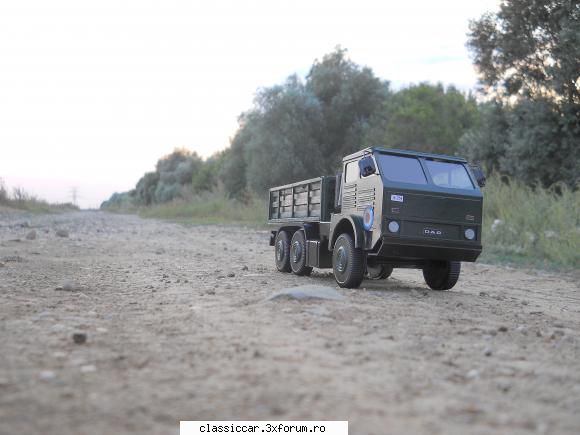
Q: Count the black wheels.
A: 5